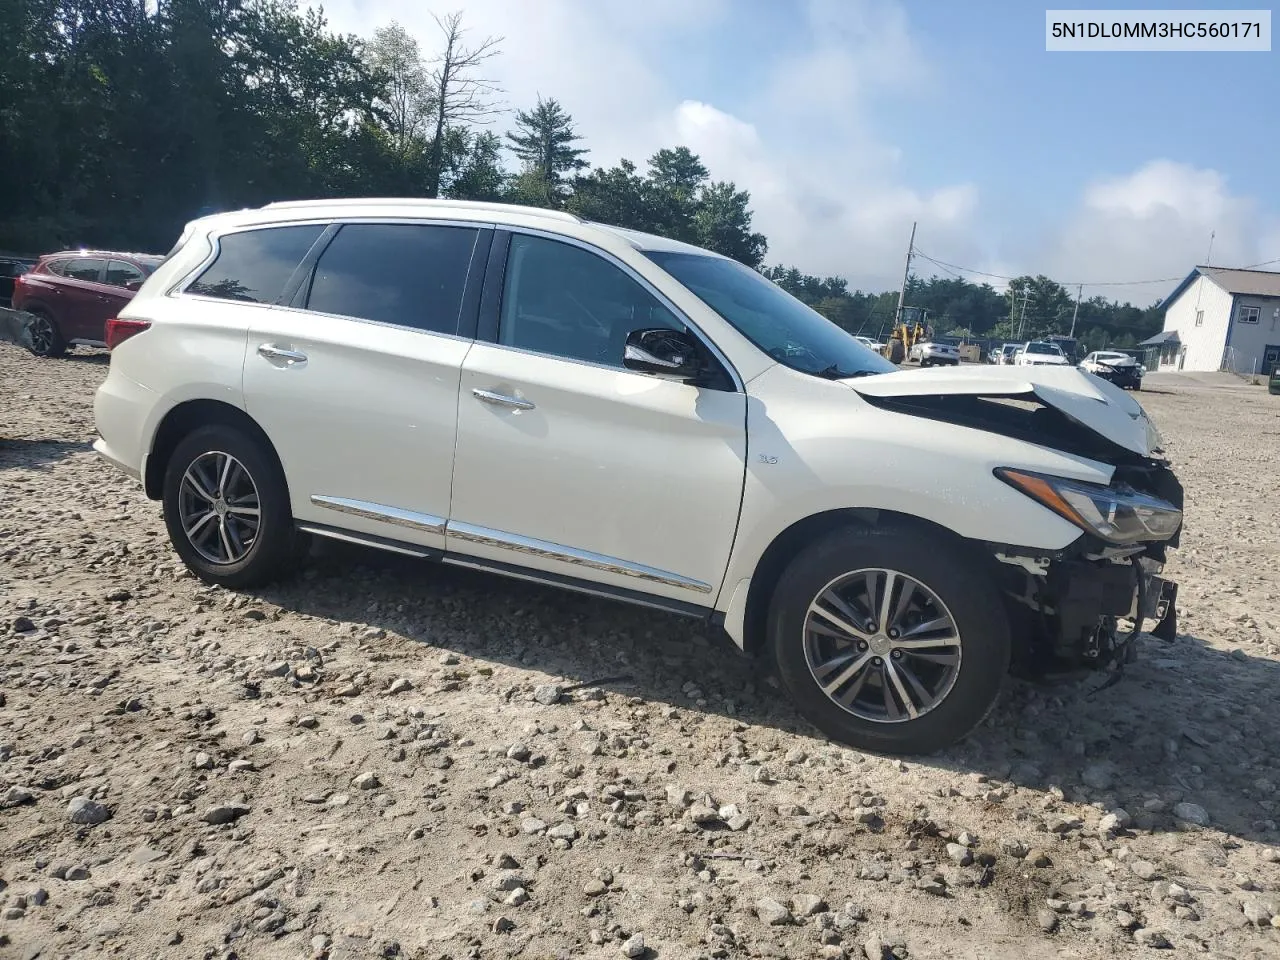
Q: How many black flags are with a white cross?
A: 0